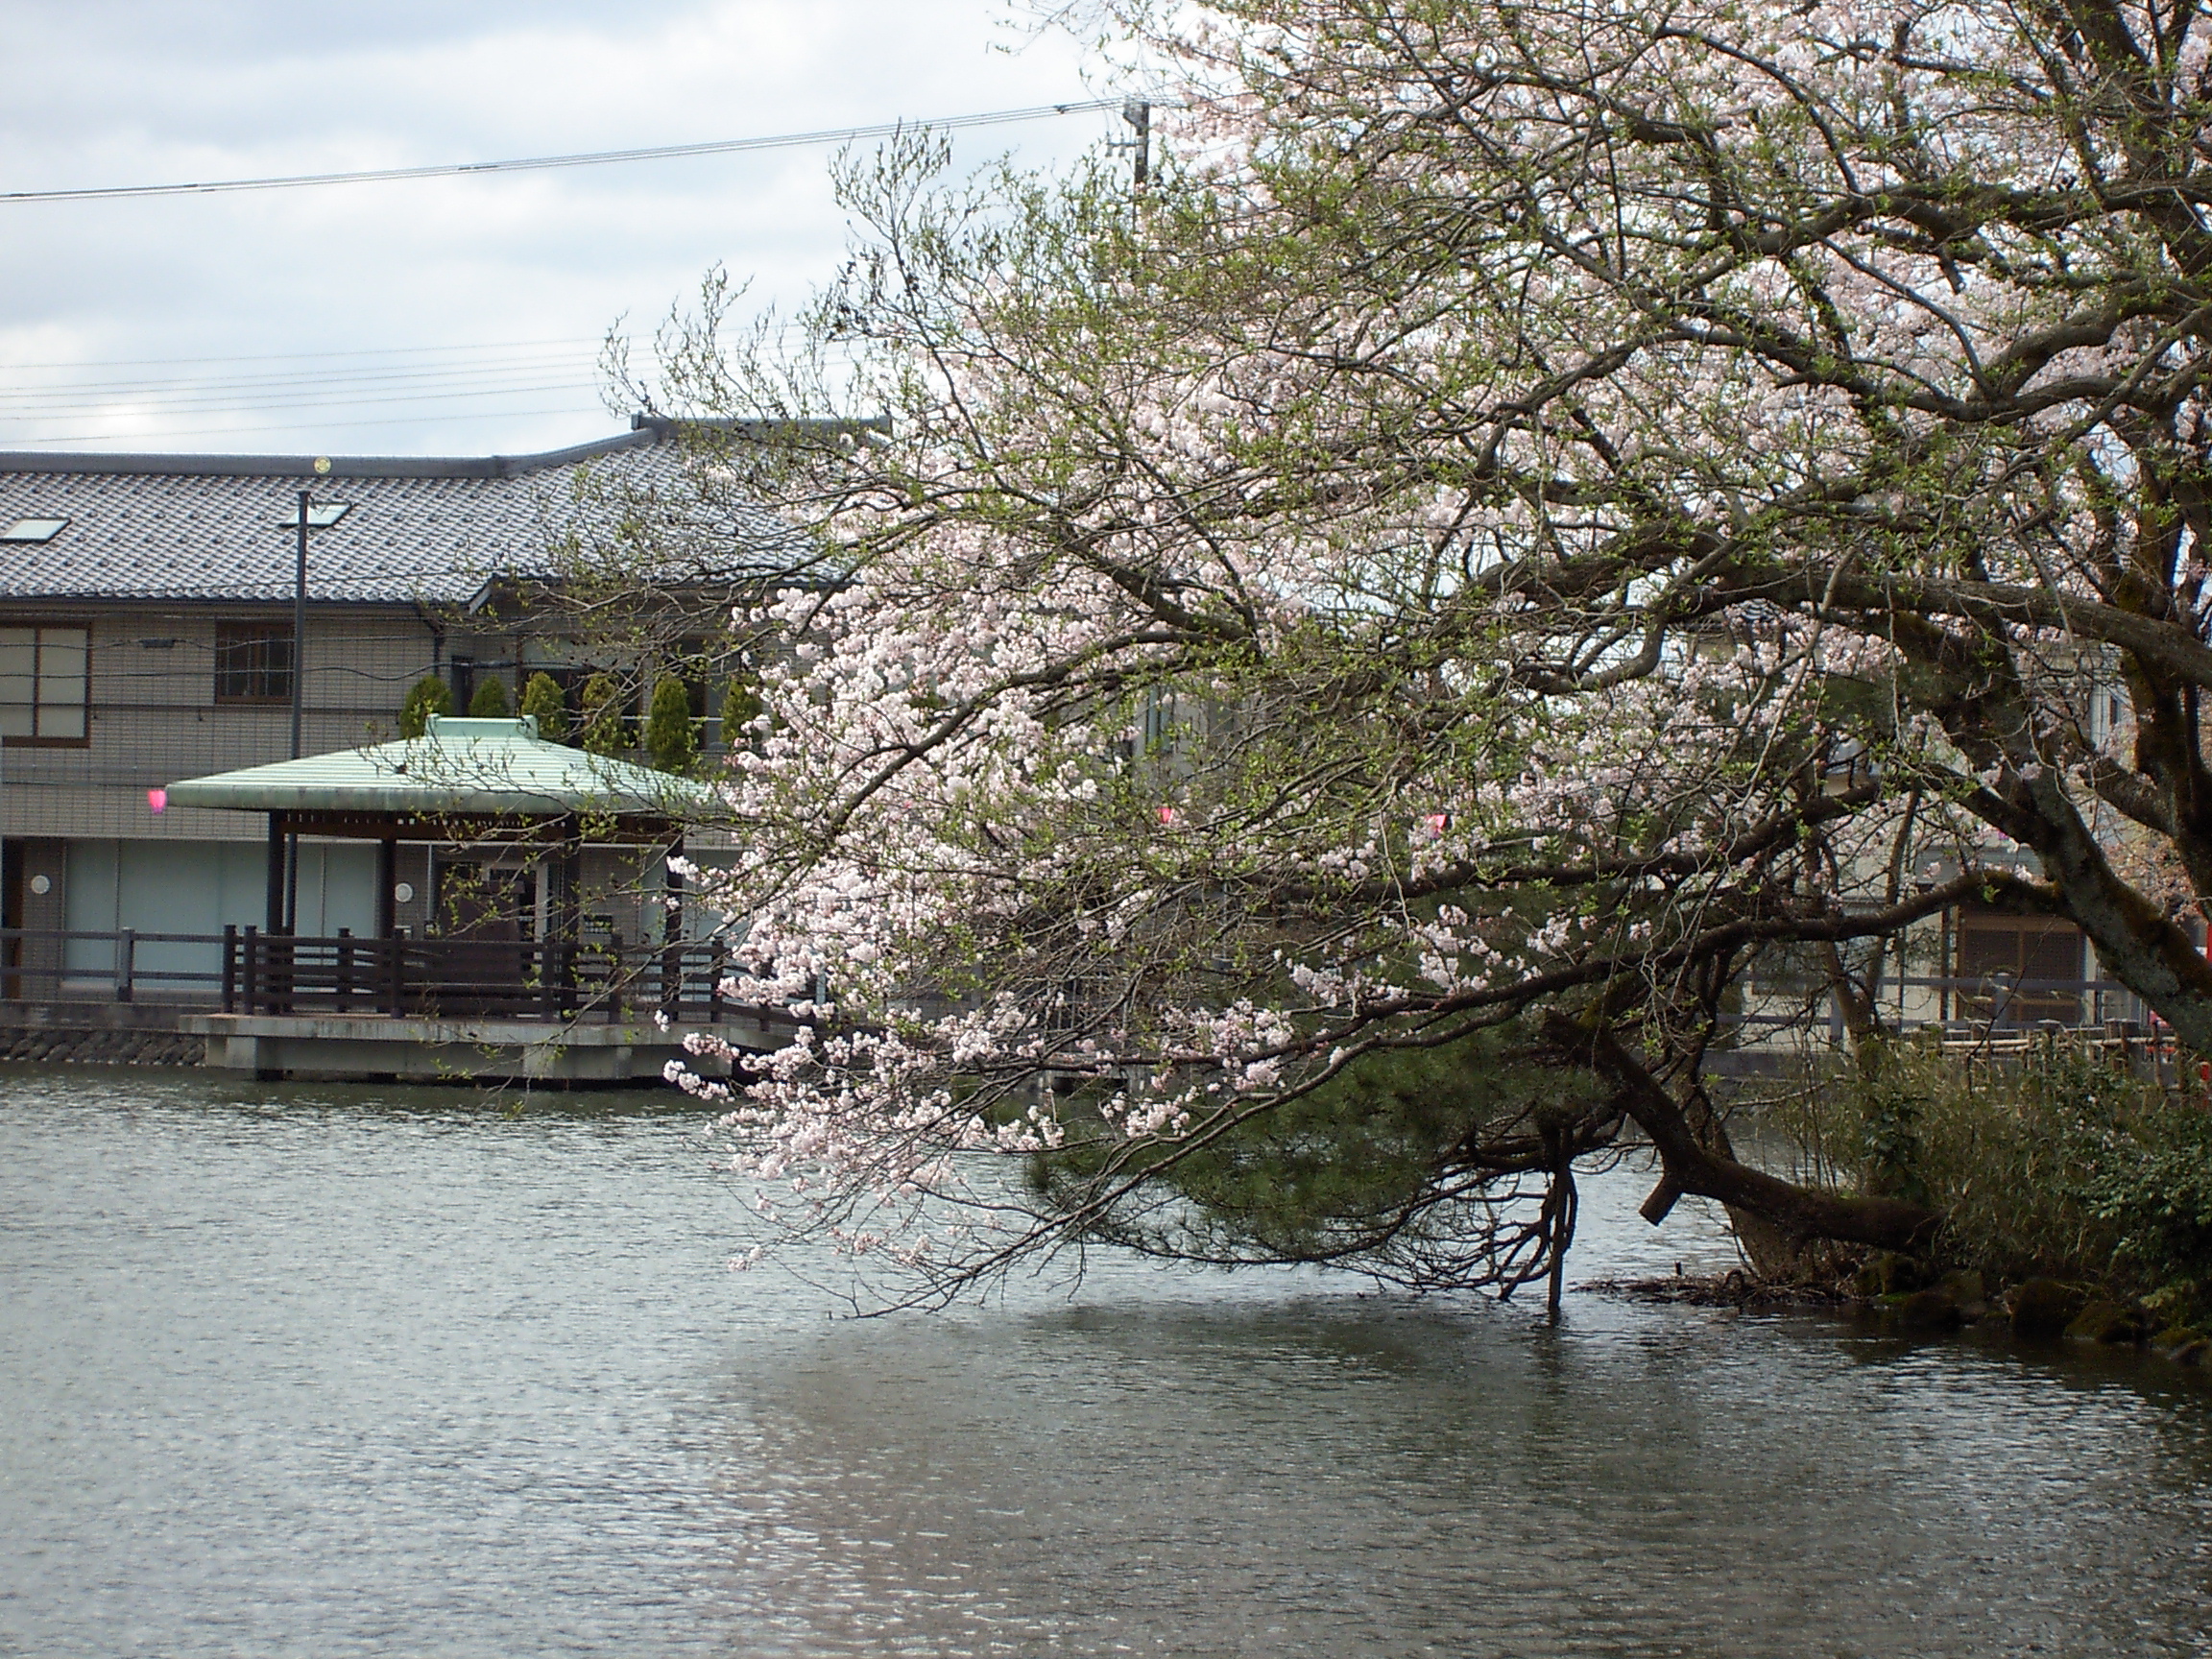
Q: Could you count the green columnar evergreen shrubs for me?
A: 6